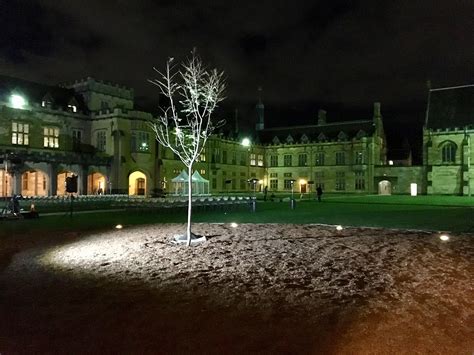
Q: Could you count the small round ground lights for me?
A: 4